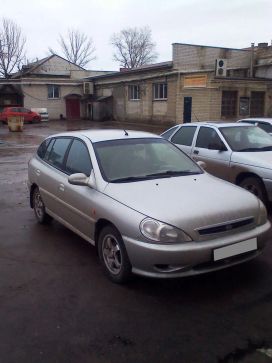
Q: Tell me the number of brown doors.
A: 2